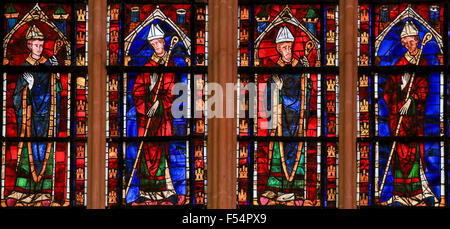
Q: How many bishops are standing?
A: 4